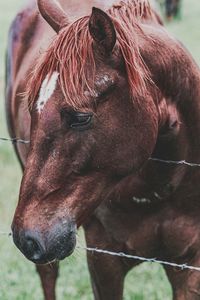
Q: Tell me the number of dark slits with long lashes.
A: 1